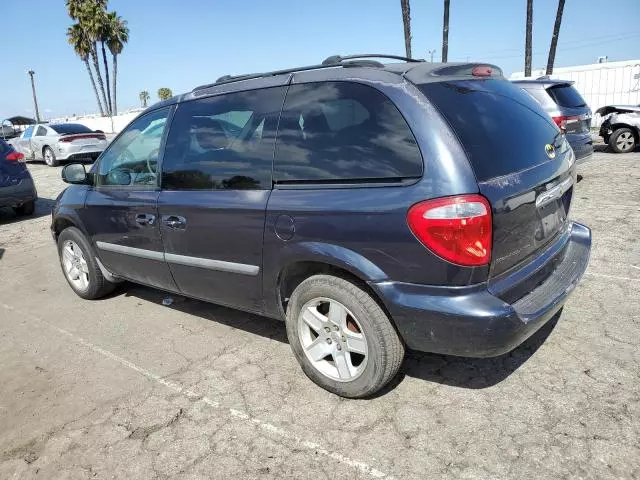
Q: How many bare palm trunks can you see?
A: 4